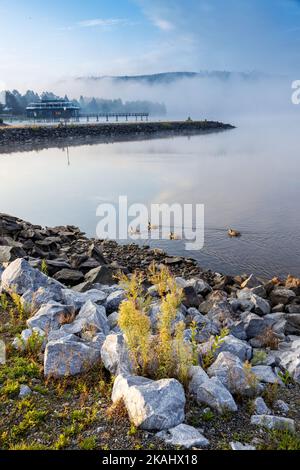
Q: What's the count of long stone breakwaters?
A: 1